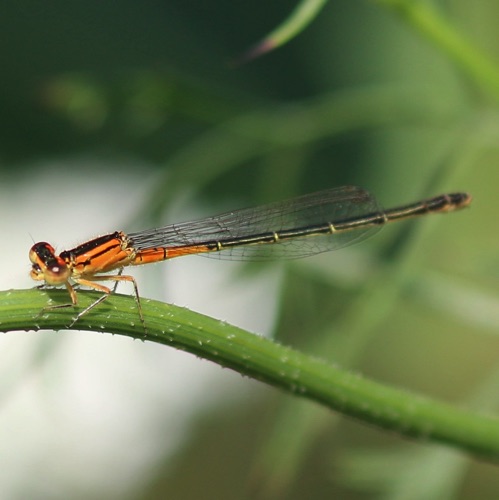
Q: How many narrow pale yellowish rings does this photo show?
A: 4